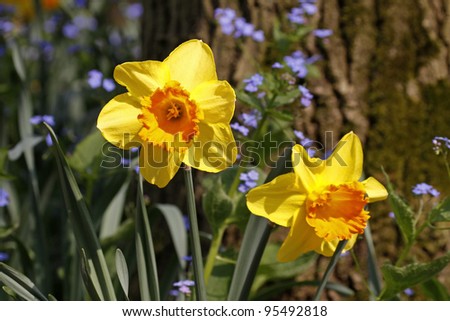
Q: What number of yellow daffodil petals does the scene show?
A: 12